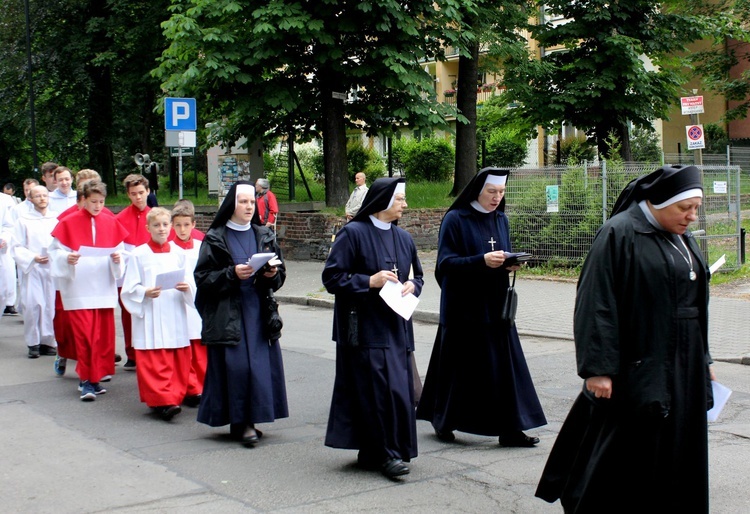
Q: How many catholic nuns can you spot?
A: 4